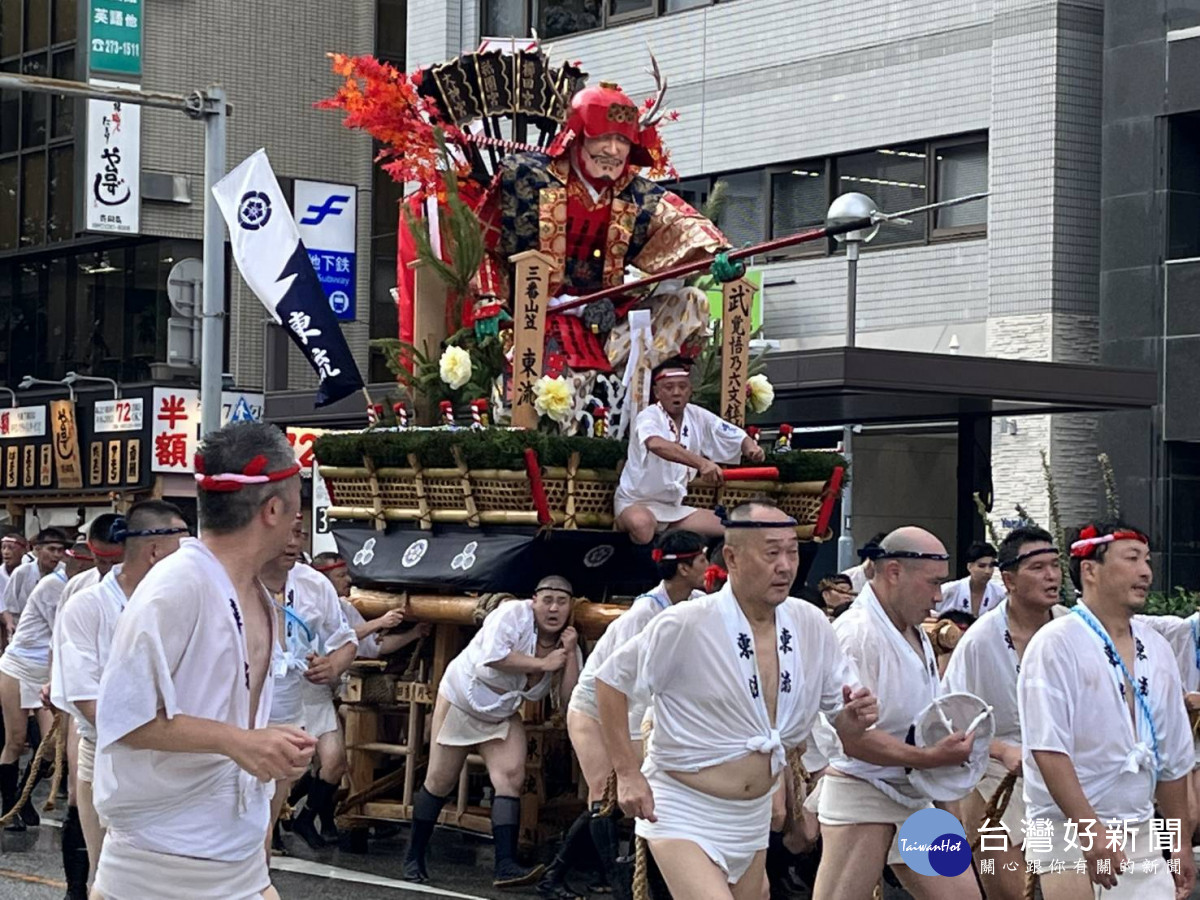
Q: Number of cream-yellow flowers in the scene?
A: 3